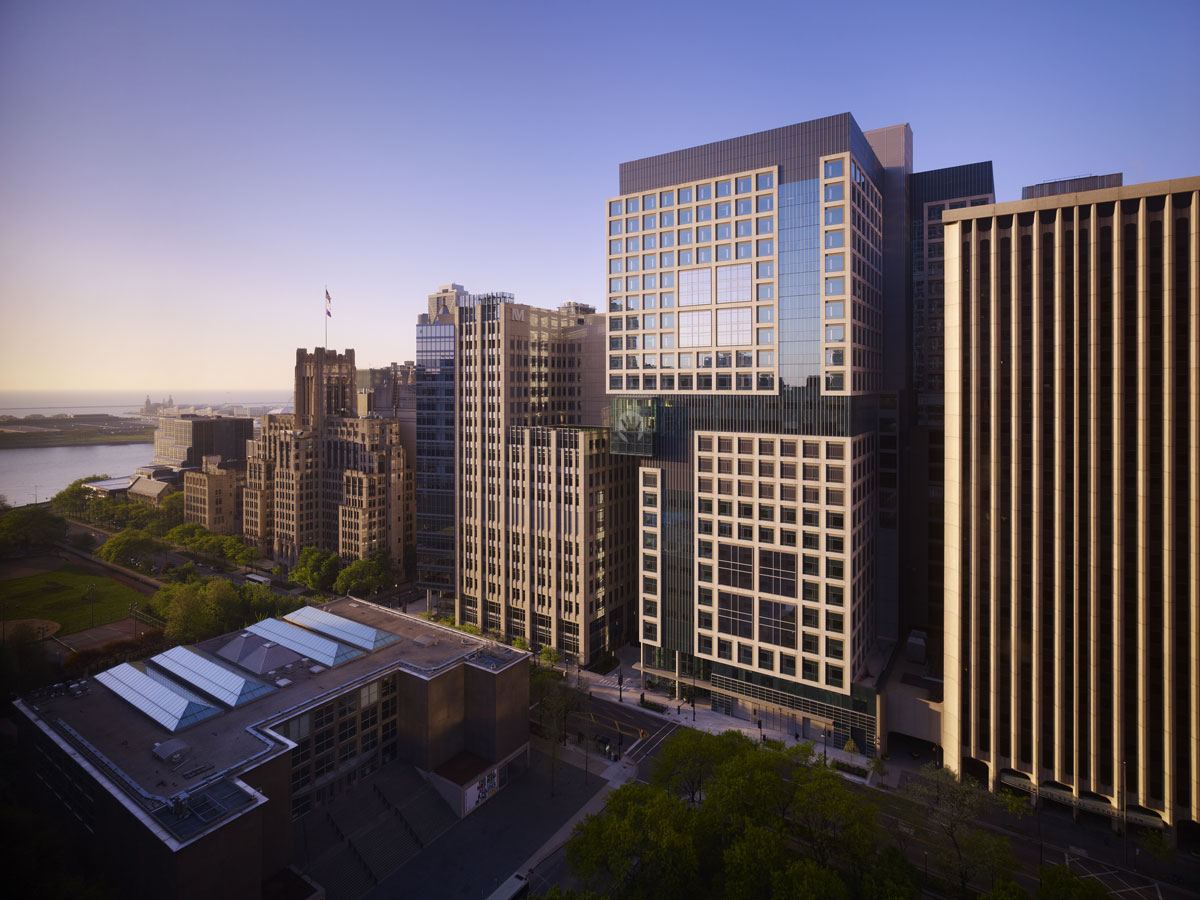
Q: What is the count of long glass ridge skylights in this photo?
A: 4